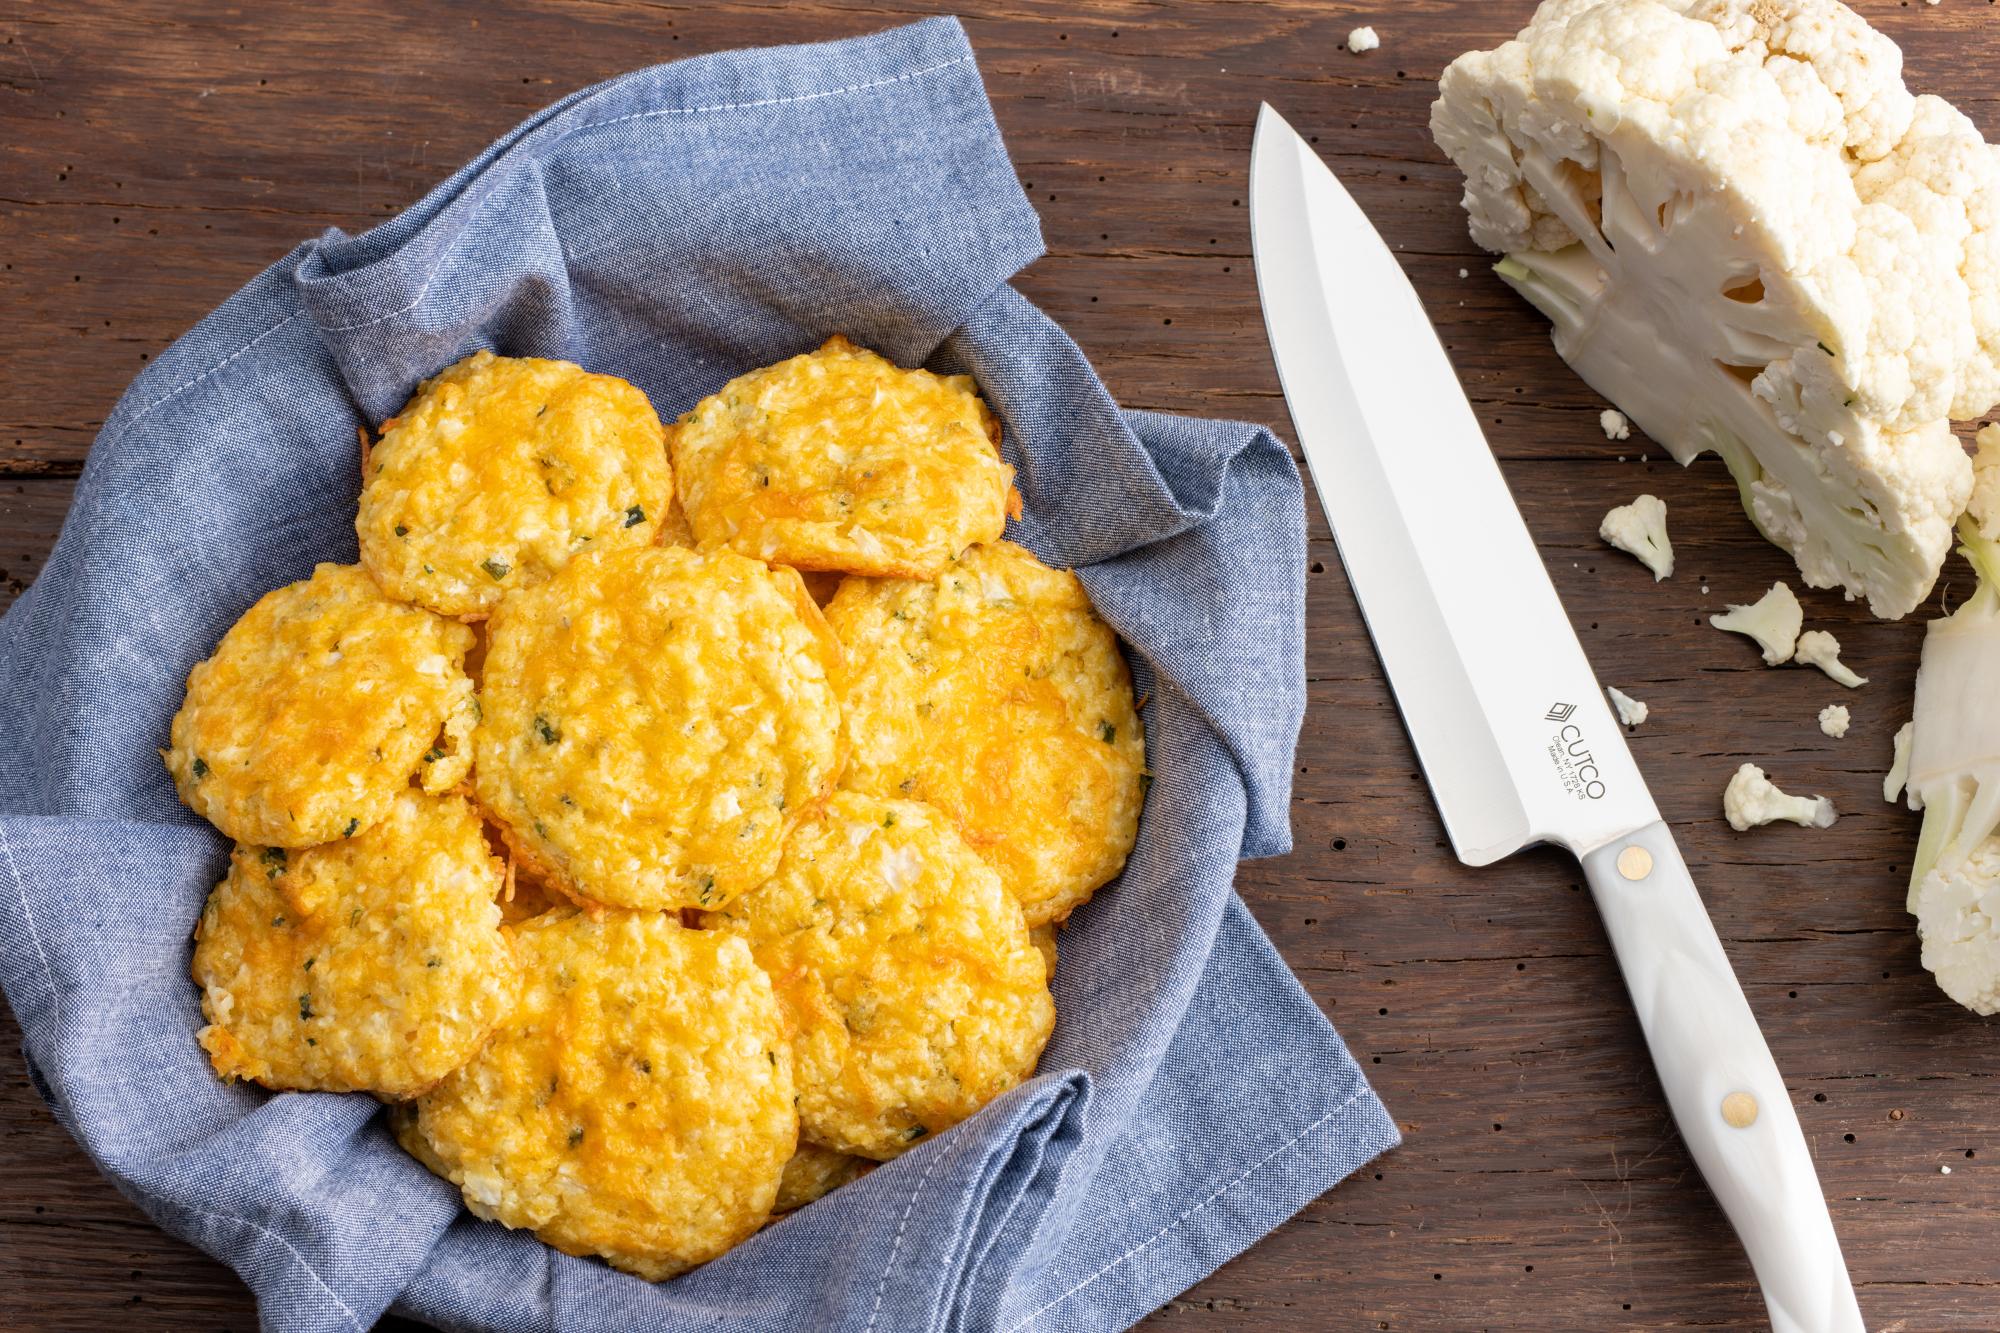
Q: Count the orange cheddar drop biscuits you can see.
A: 8